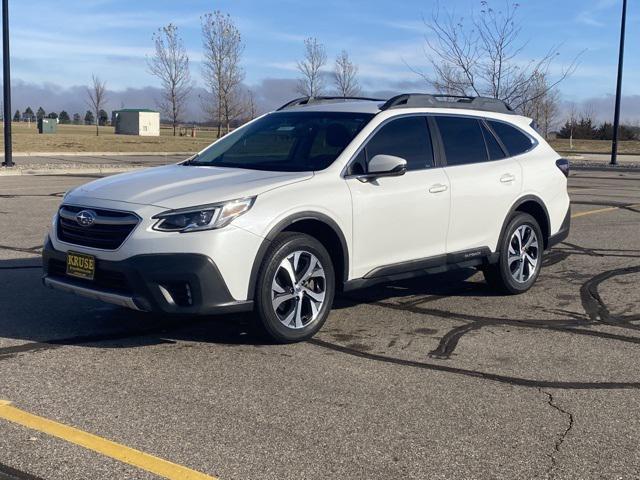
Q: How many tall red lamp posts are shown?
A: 0